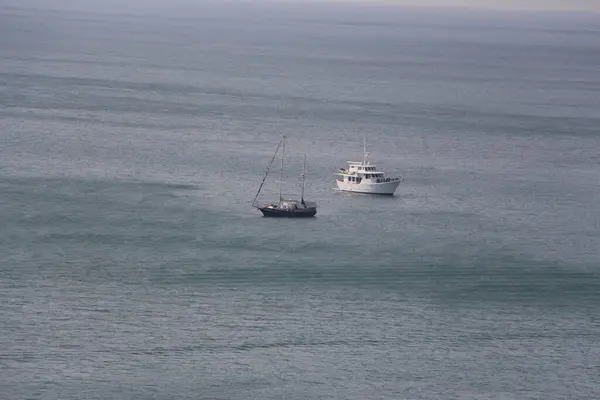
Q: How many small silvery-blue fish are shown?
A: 0